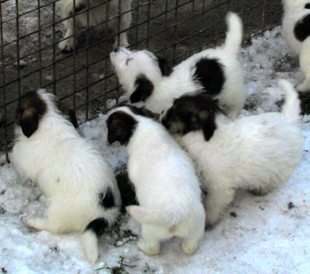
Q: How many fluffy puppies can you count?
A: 5